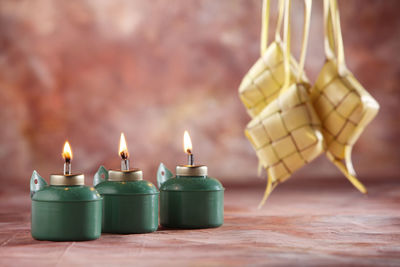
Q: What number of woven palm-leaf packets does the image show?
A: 3